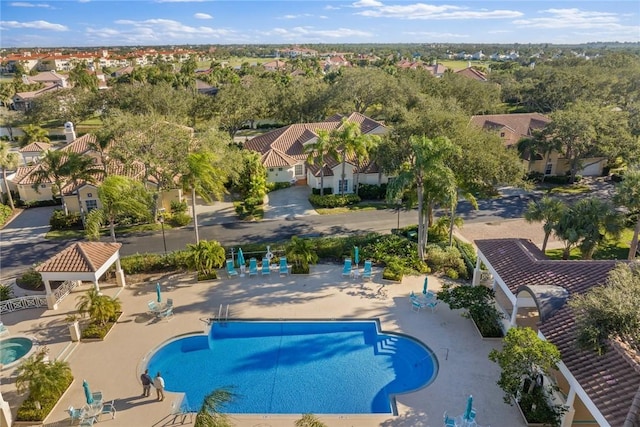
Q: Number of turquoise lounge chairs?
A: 6